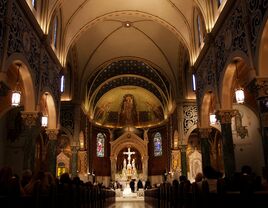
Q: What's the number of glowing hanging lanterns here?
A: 4